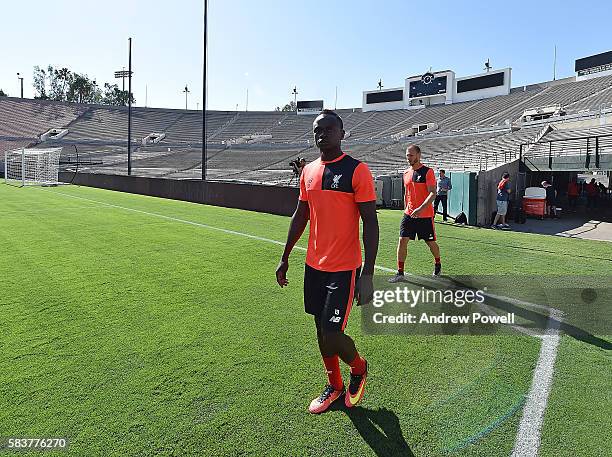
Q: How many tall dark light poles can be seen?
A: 2